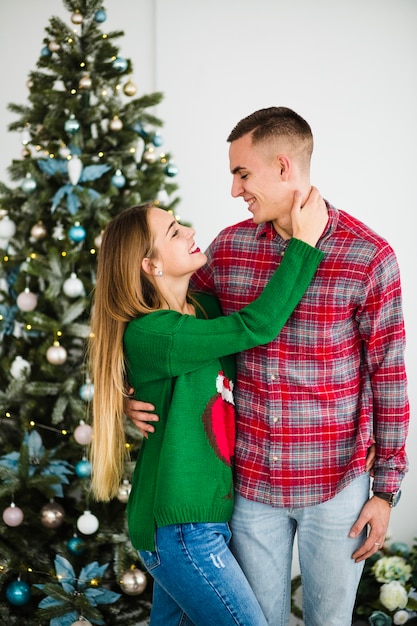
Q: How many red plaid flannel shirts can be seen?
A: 1